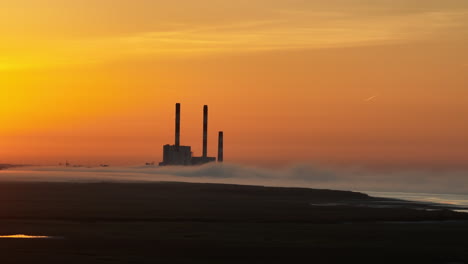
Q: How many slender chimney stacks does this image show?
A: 3